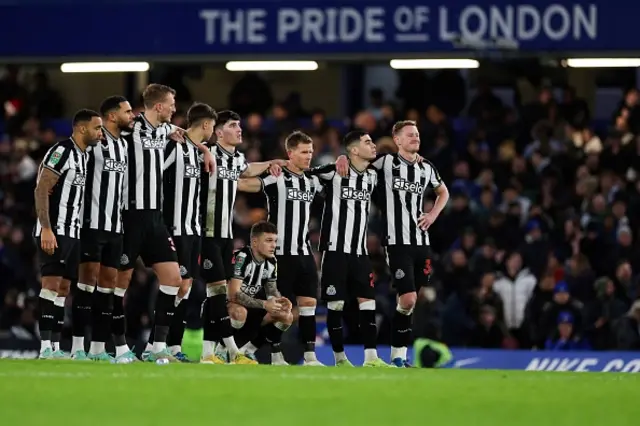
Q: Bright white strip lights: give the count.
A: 4